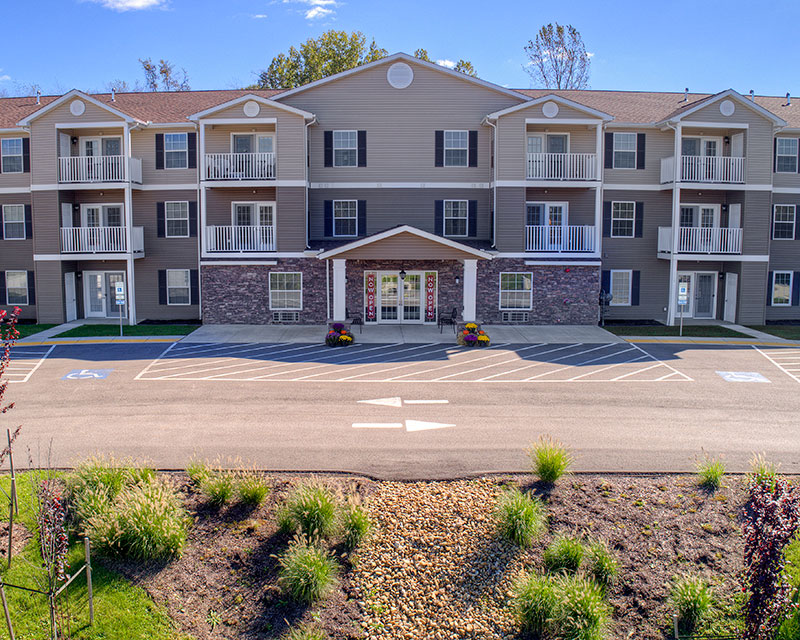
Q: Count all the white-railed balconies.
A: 8